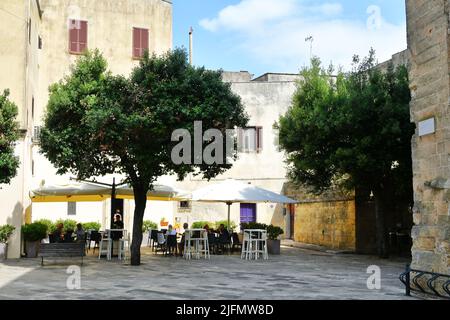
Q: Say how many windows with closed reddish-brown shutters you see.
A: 2